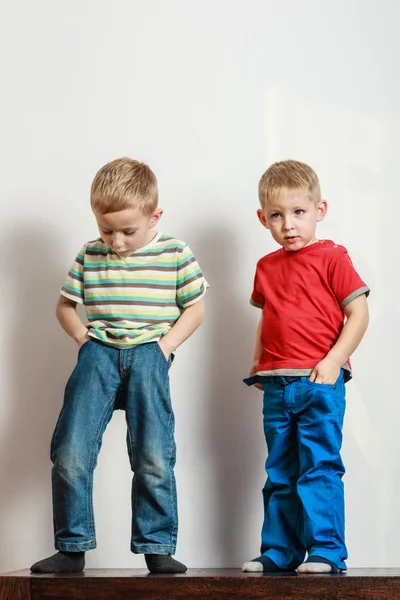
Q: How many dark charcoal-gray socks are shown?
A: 2